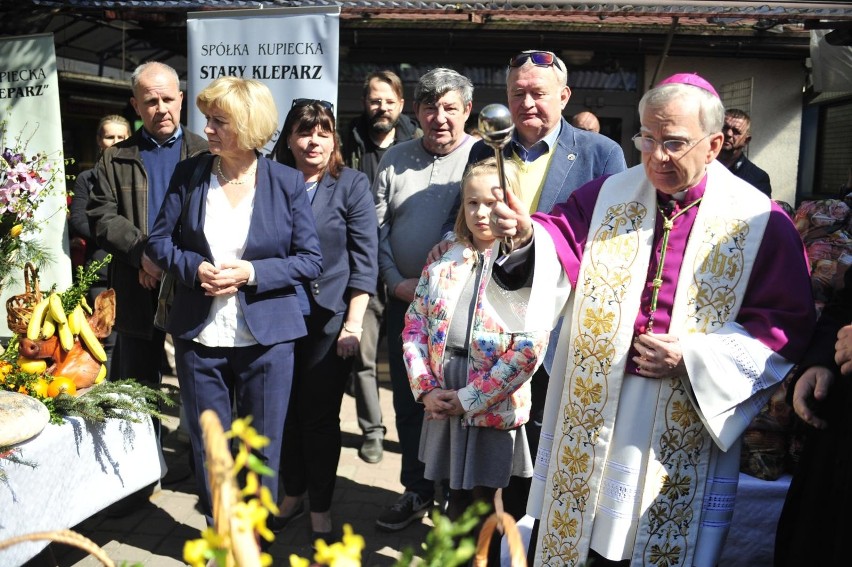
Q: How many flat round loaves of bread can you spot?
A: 1